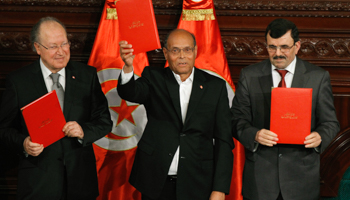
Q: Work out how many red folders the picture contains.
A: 3